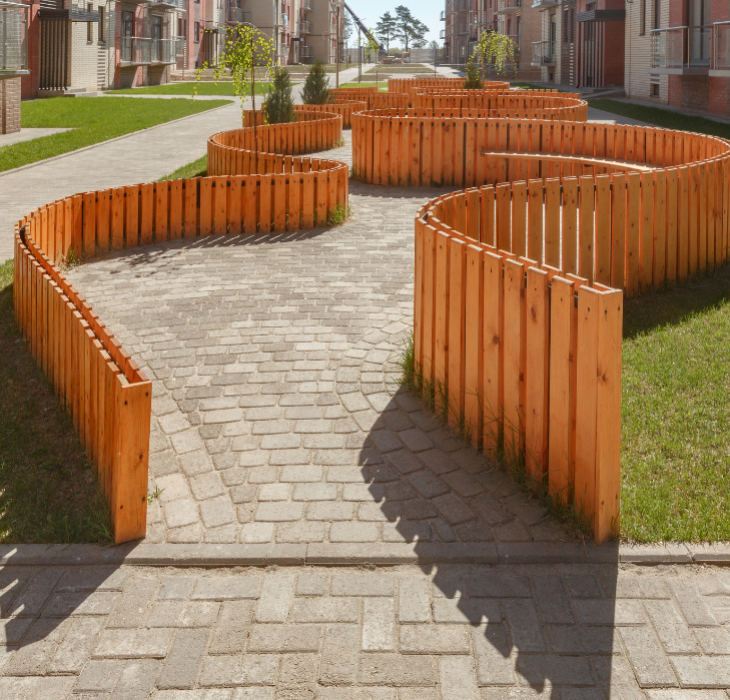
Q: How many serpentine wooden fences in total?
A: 2